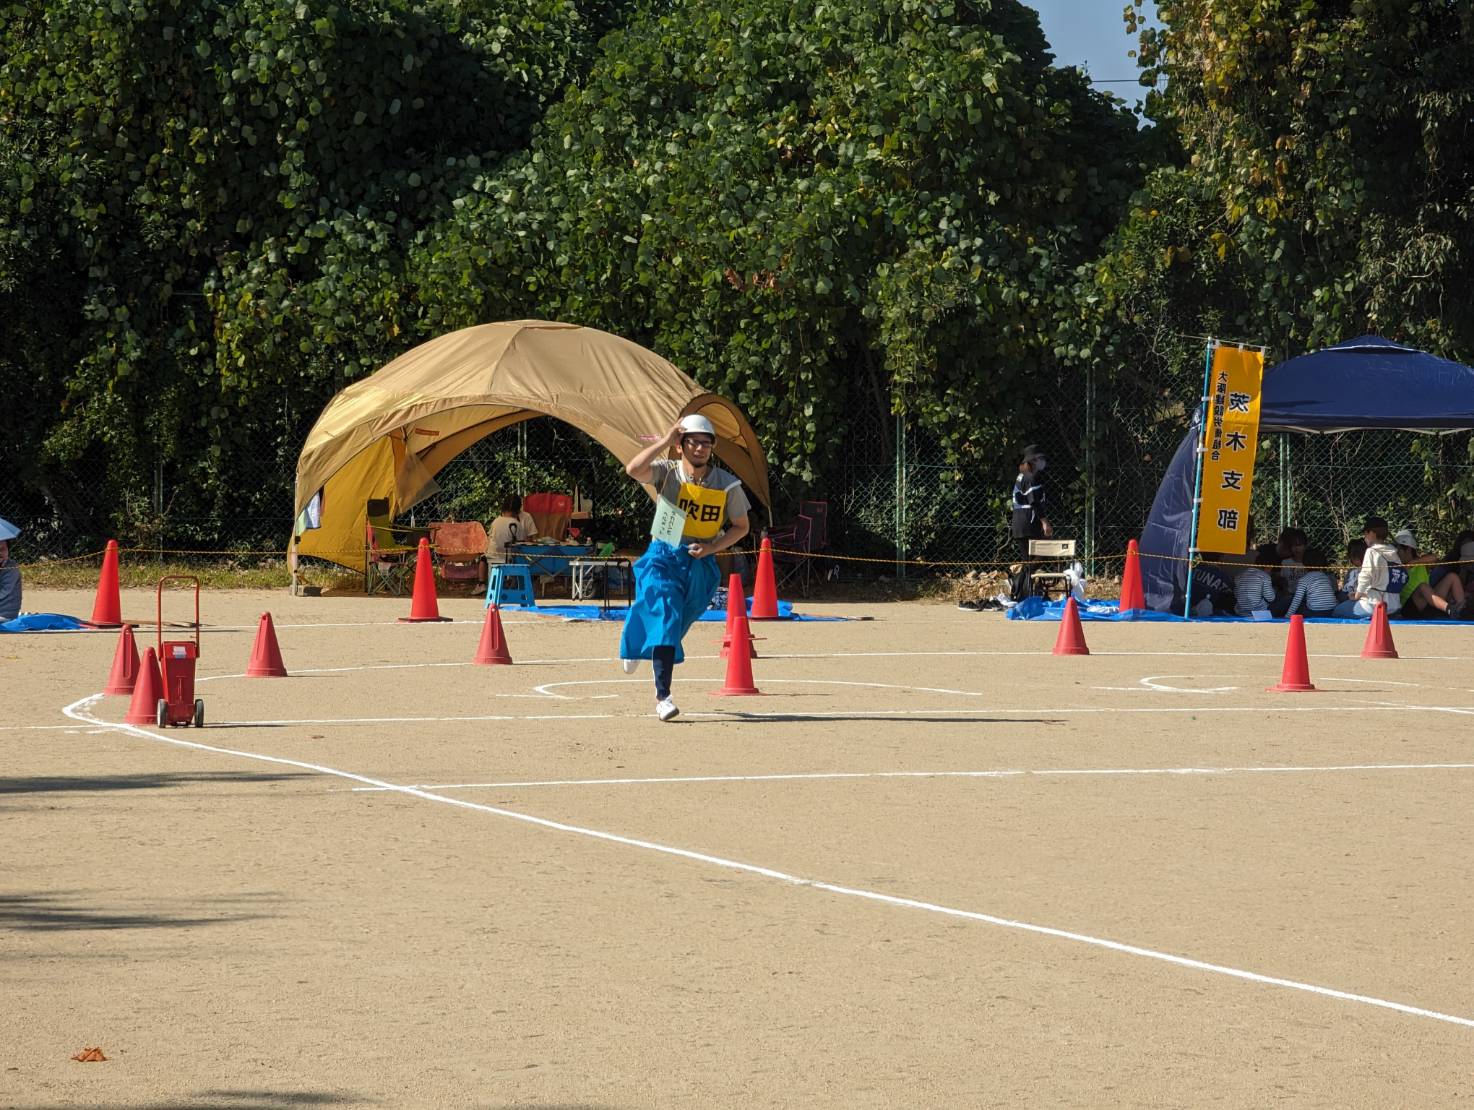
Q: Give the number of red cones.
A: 13